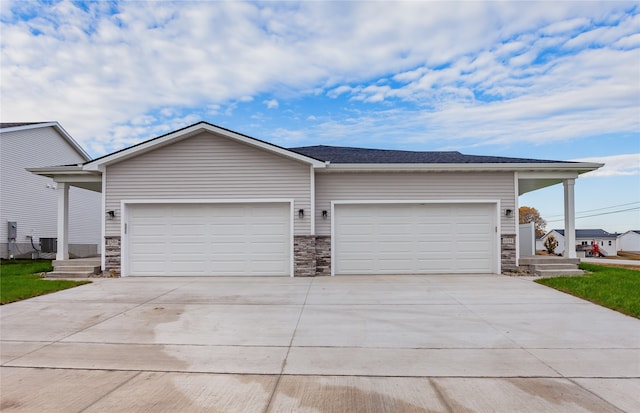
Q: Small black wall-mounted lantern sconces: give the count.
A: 4